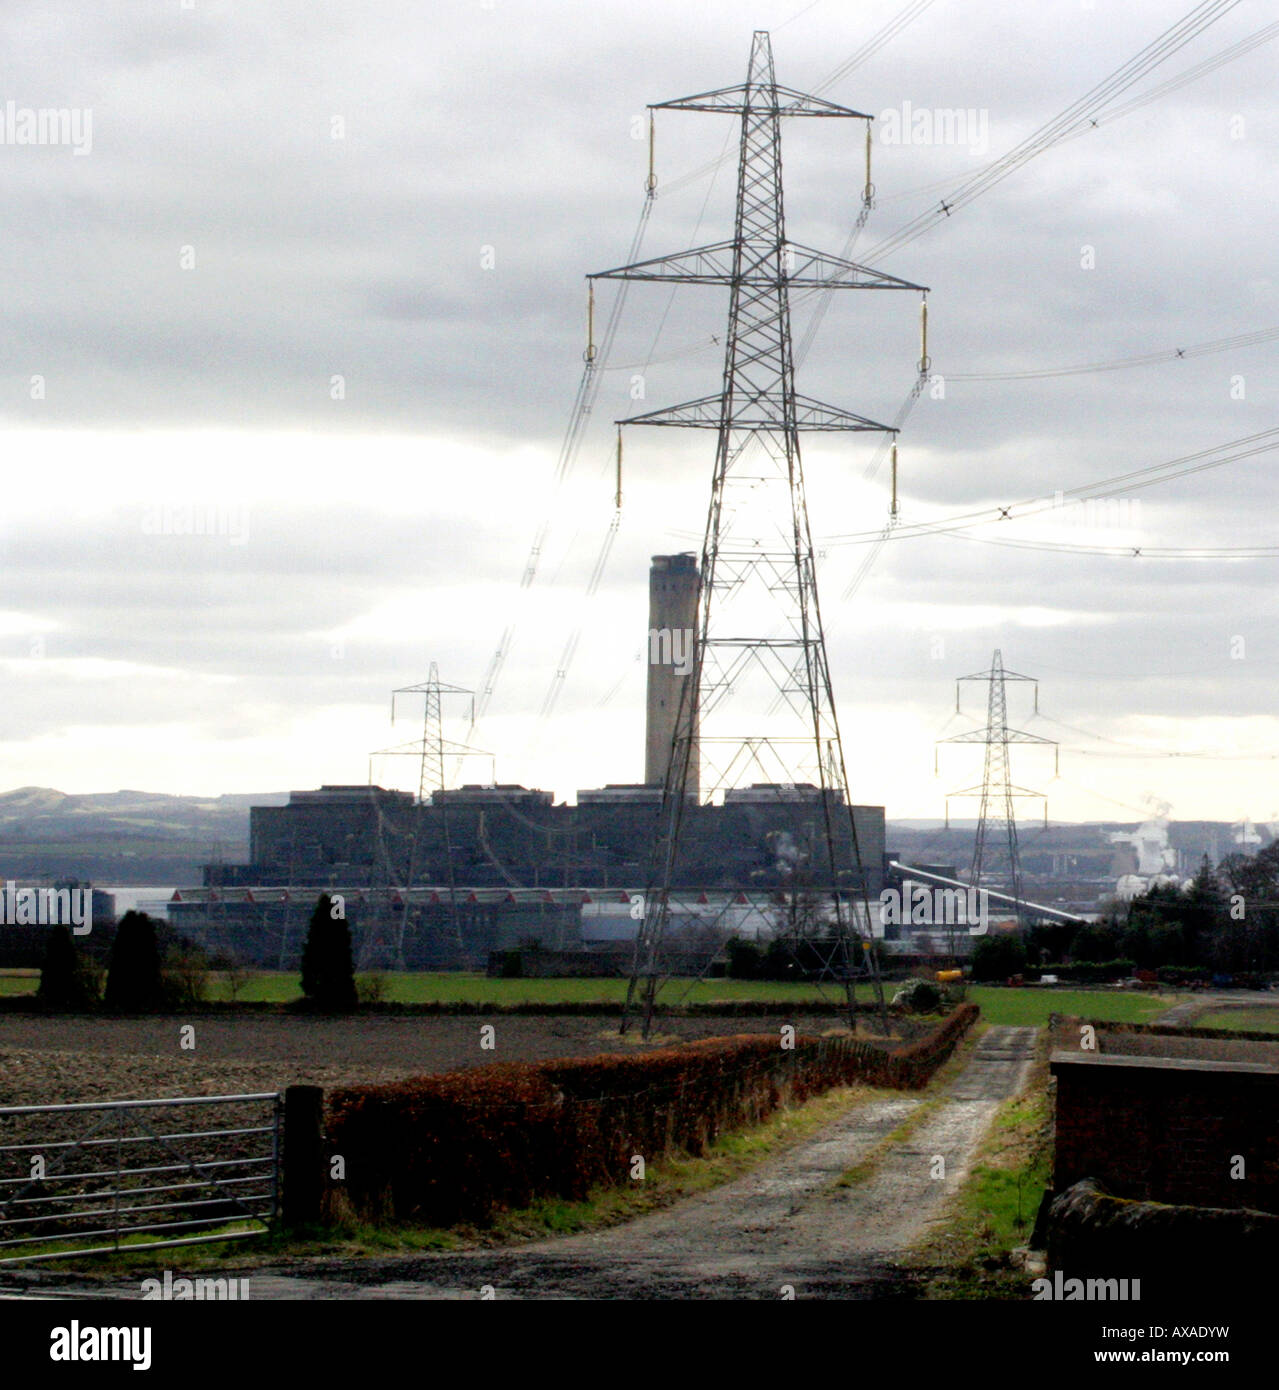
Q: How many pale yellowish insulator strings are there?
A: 6